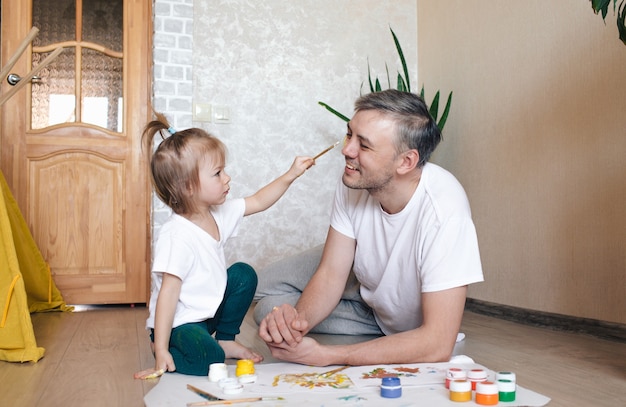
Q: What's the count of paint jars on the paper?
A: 9